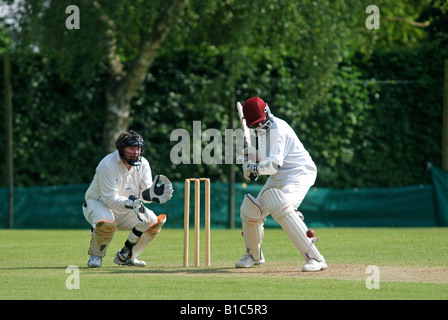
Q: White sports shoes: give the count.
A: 4